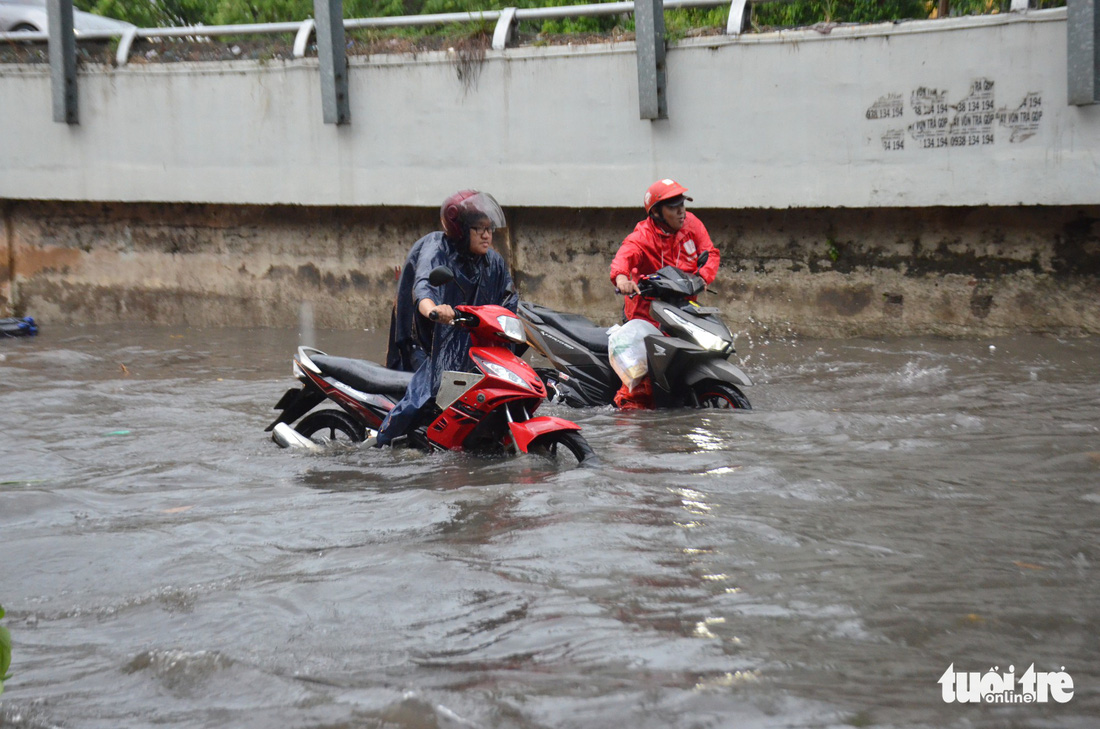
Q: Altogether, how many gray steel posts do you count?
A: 4